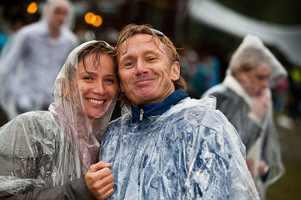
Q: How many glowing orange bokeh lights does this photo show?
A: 3